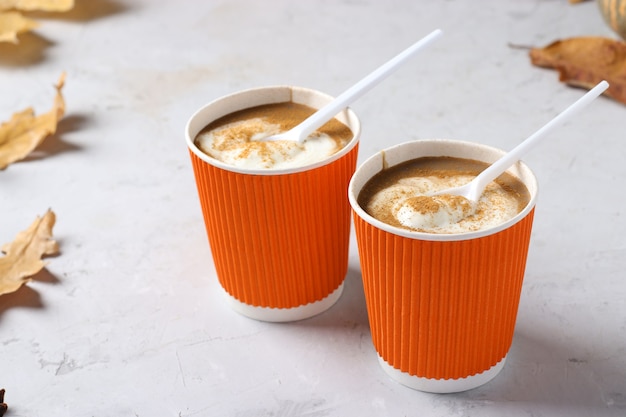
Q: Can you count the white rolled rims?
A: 2